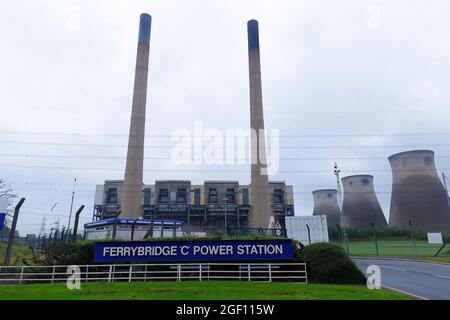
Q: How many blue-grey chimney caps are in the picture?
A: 2